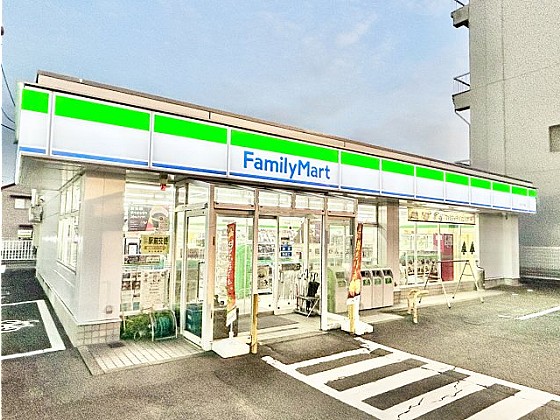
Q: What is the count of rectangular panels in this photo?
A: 12